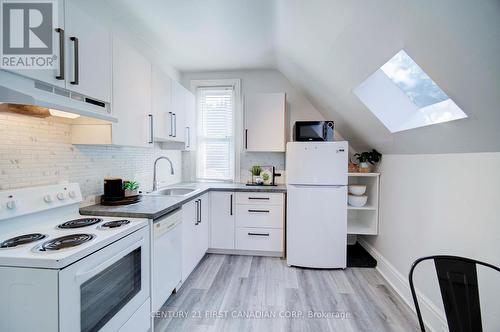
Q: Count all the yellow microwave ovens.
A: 0